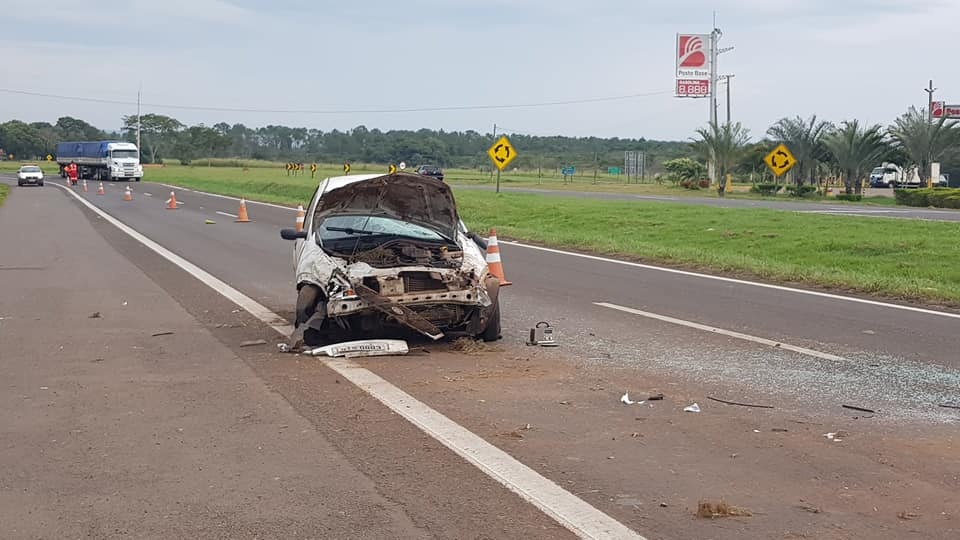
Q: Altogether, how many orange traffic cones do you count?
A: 8